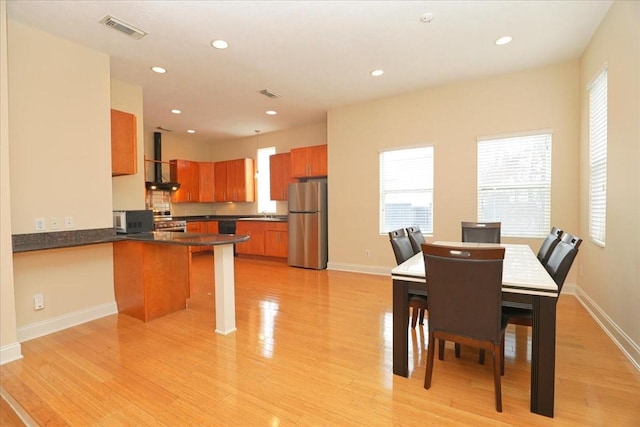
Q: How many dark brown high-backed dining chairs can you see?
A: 6